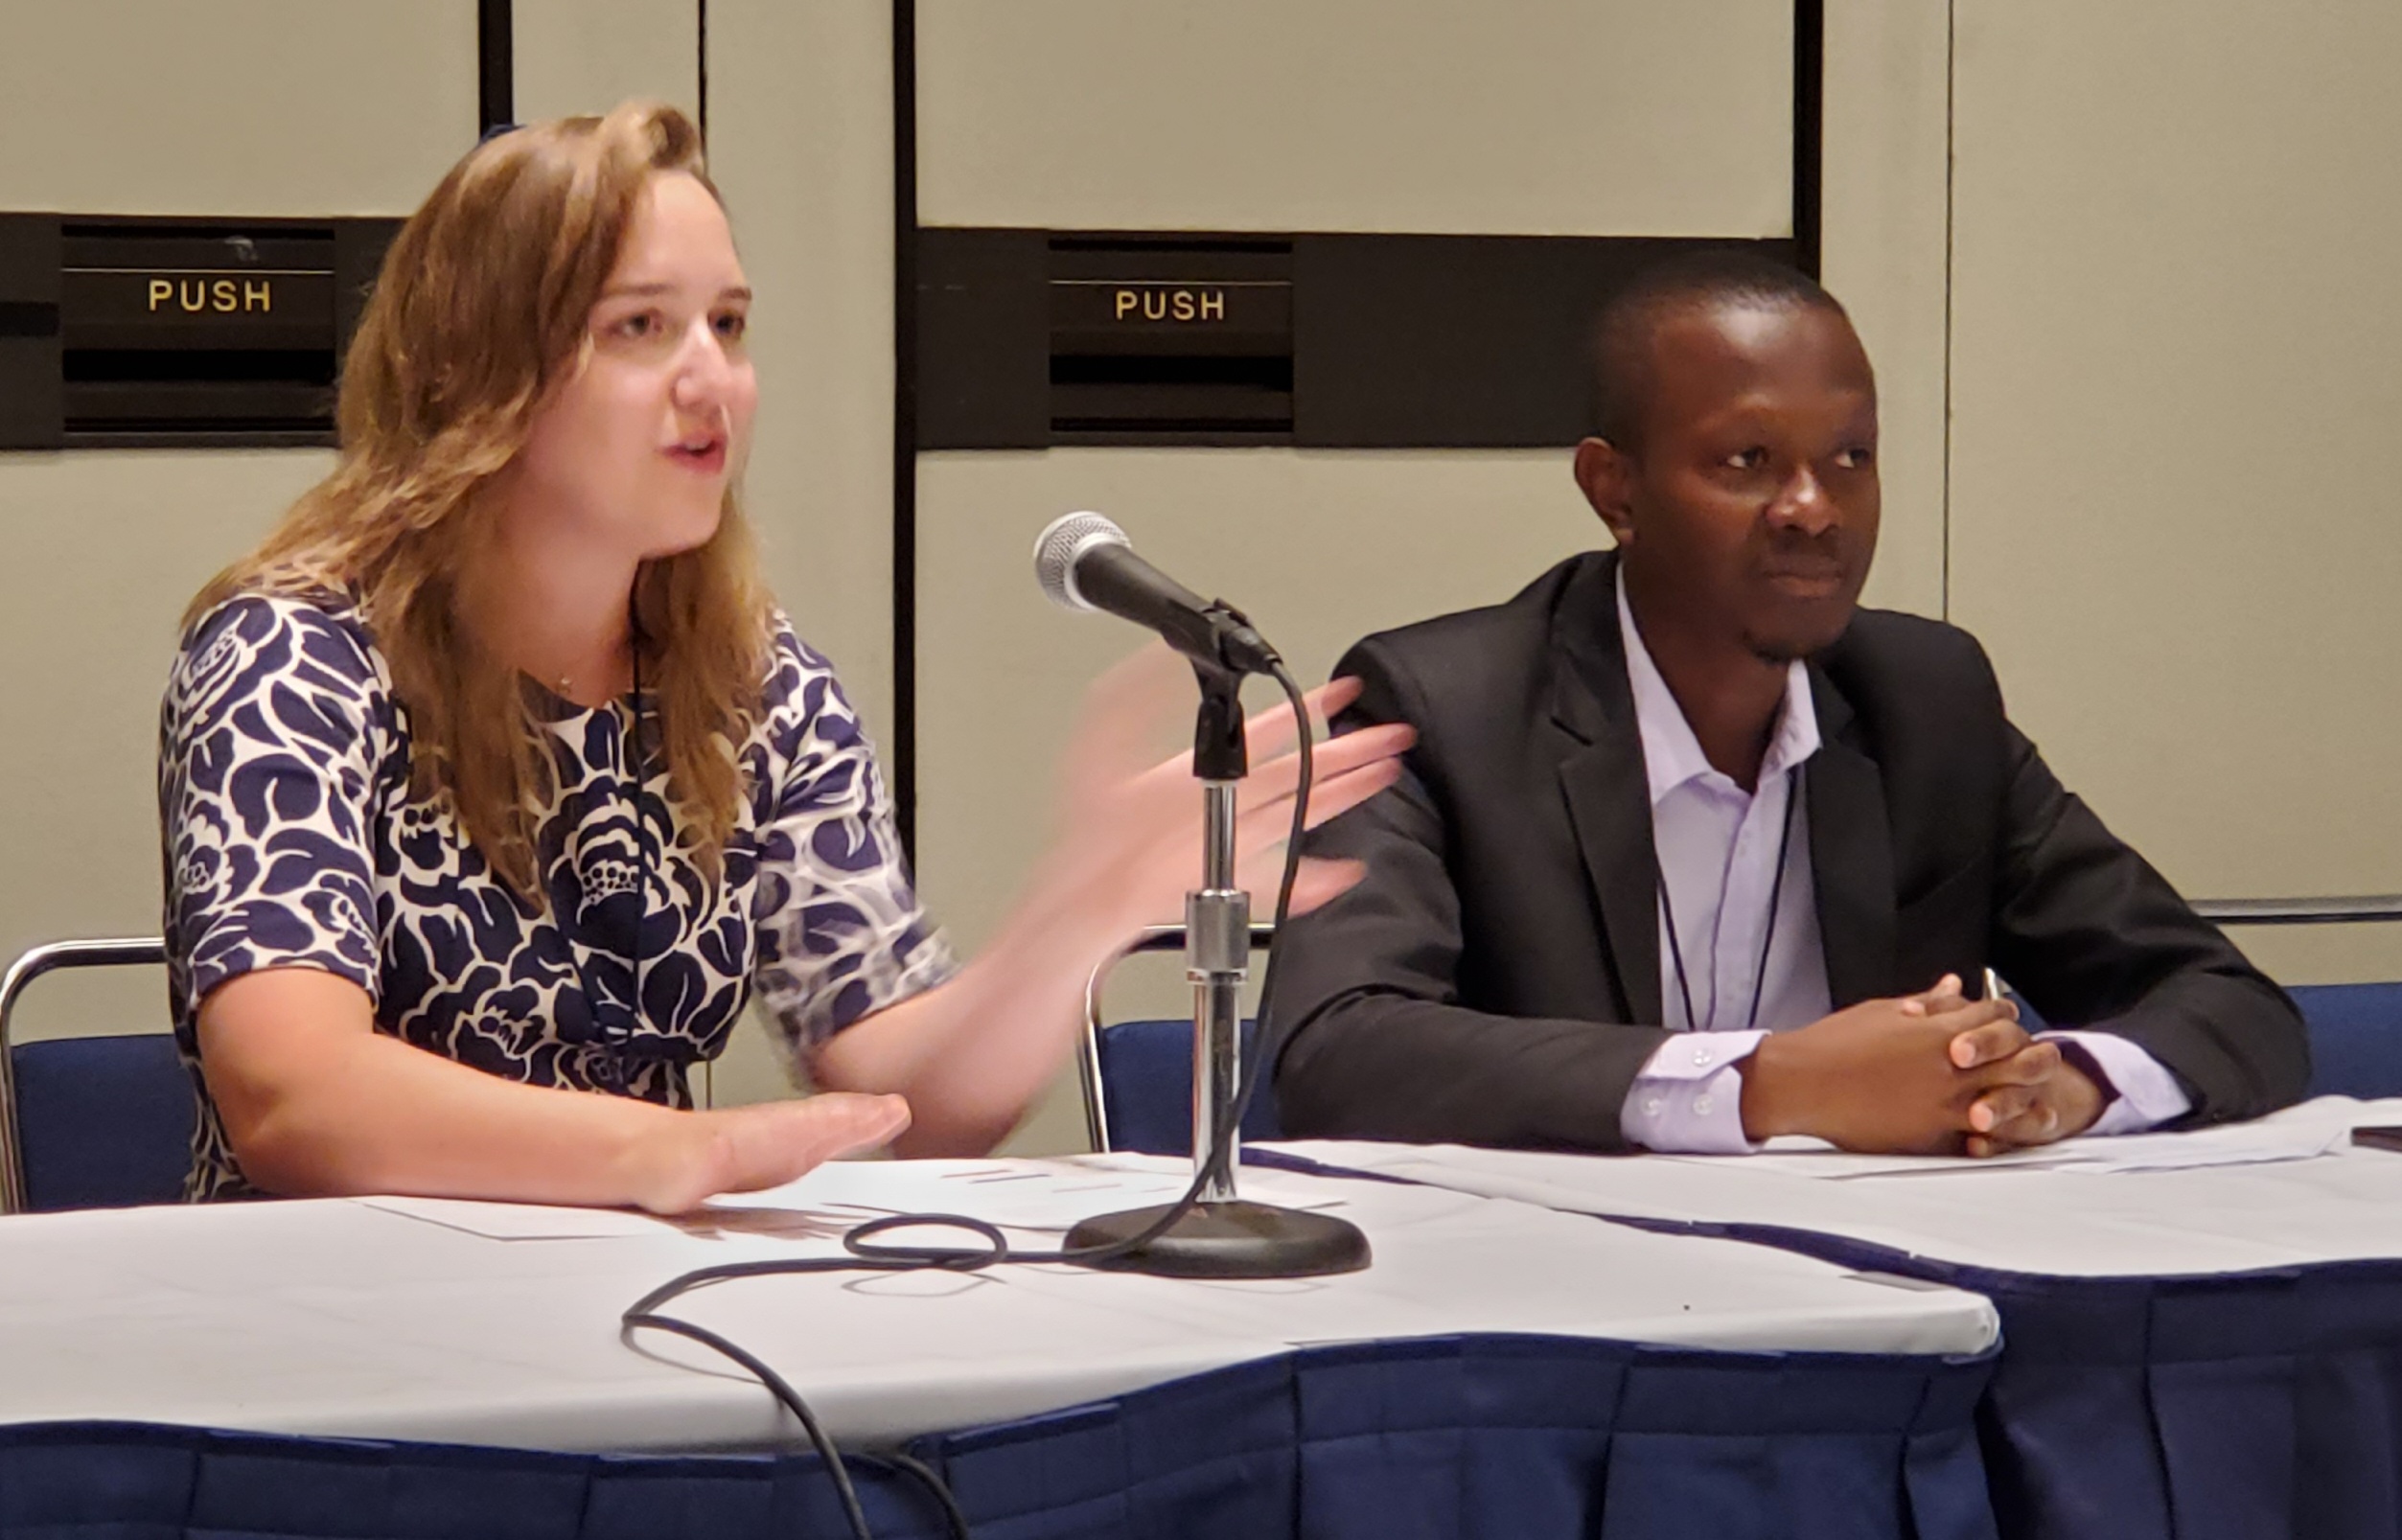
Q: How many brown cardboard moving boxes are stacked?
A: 0